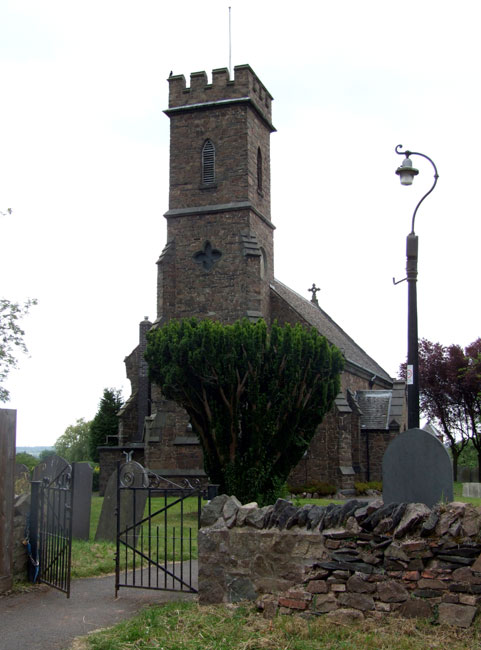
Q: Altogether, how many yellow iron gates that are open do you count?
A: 0